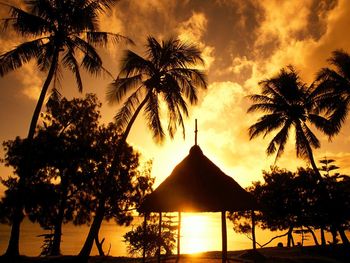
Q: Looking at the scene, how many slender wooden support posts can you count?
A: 5